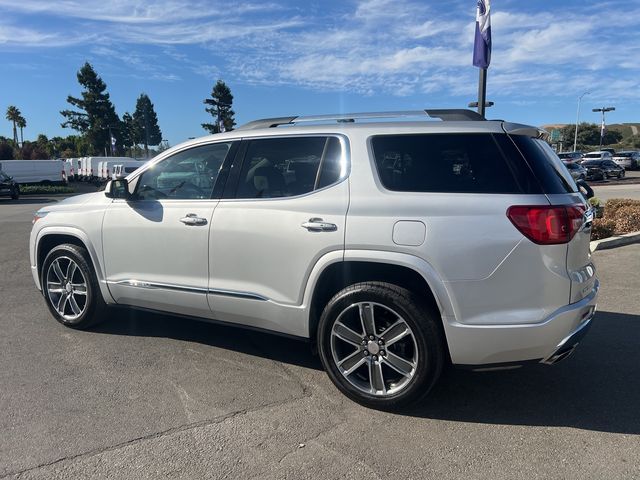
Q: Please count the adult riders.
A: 0